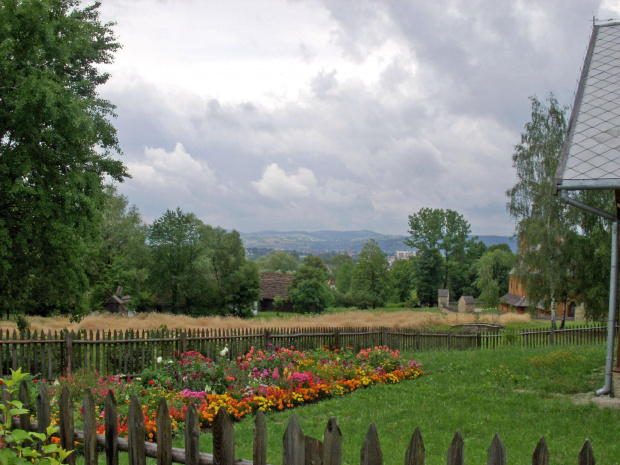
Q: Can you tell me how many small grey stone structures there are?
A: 2